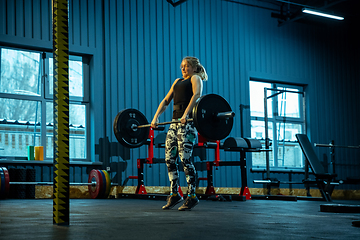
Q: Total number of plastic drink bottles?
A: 0